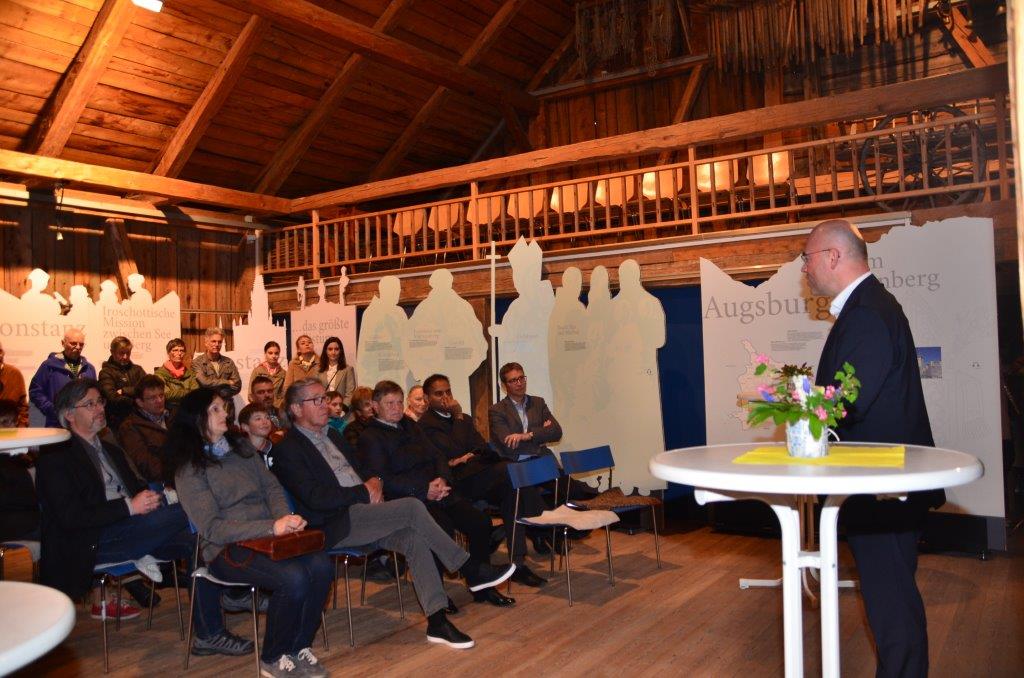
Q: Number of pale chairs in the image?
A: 9